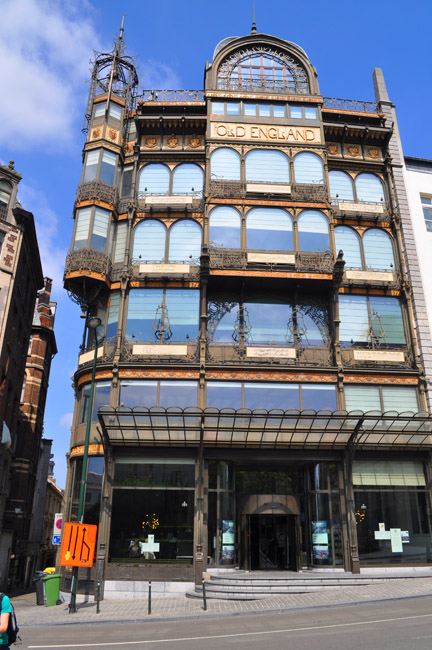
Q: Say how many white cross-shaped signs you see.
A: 2